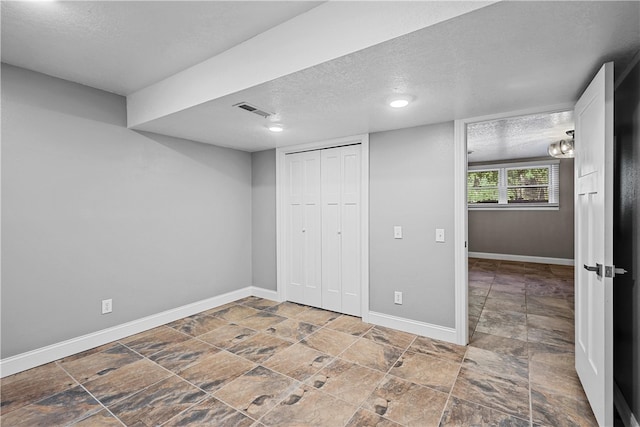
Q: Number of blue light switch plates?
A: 0